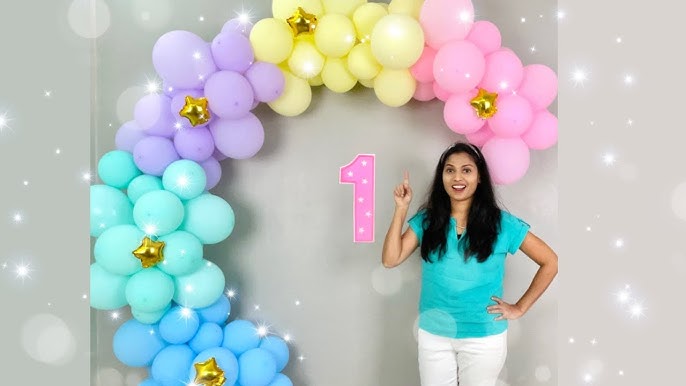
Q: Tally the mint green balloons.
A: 12